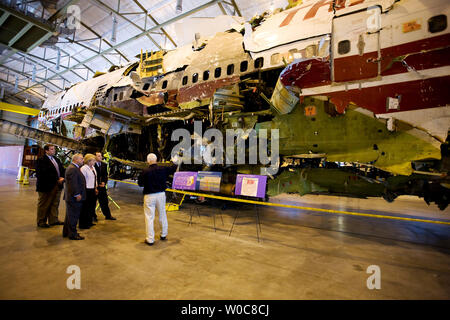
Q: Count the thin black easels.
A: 3